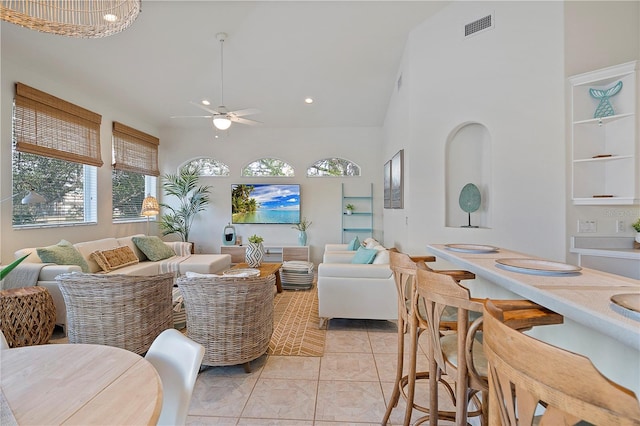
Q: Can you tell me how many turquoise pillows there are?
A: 2